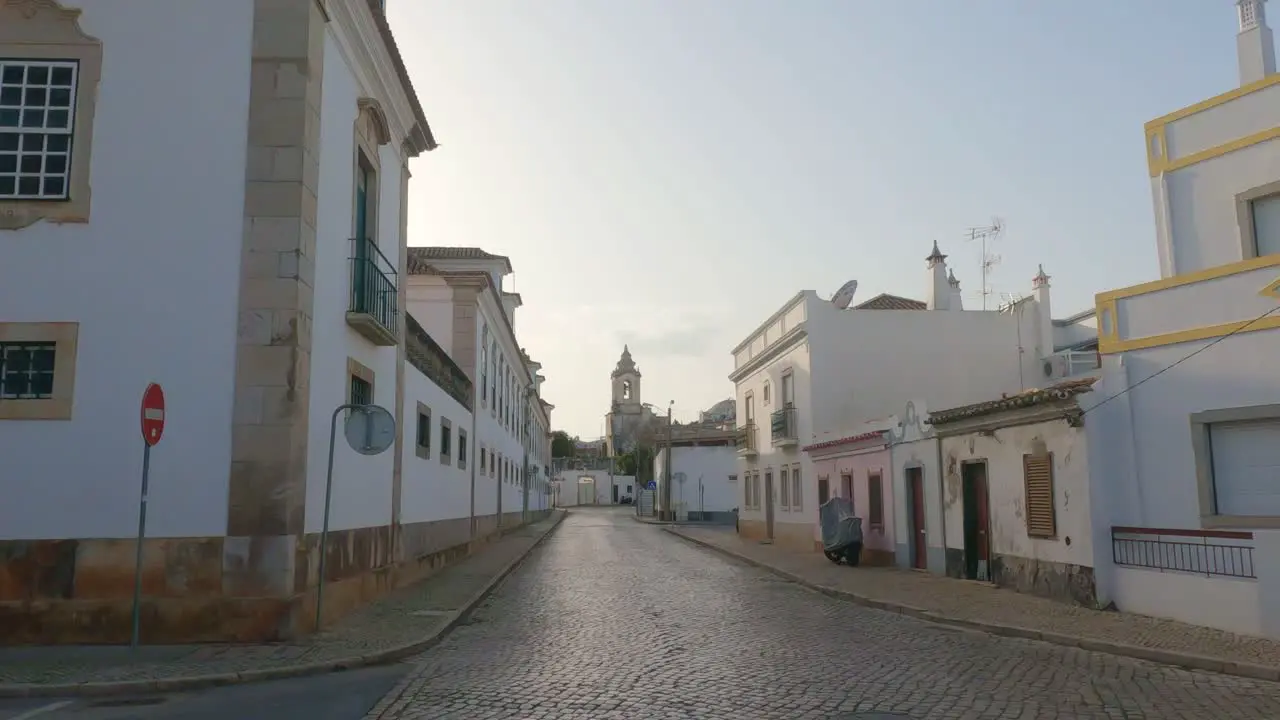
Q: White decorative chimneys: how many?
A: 4